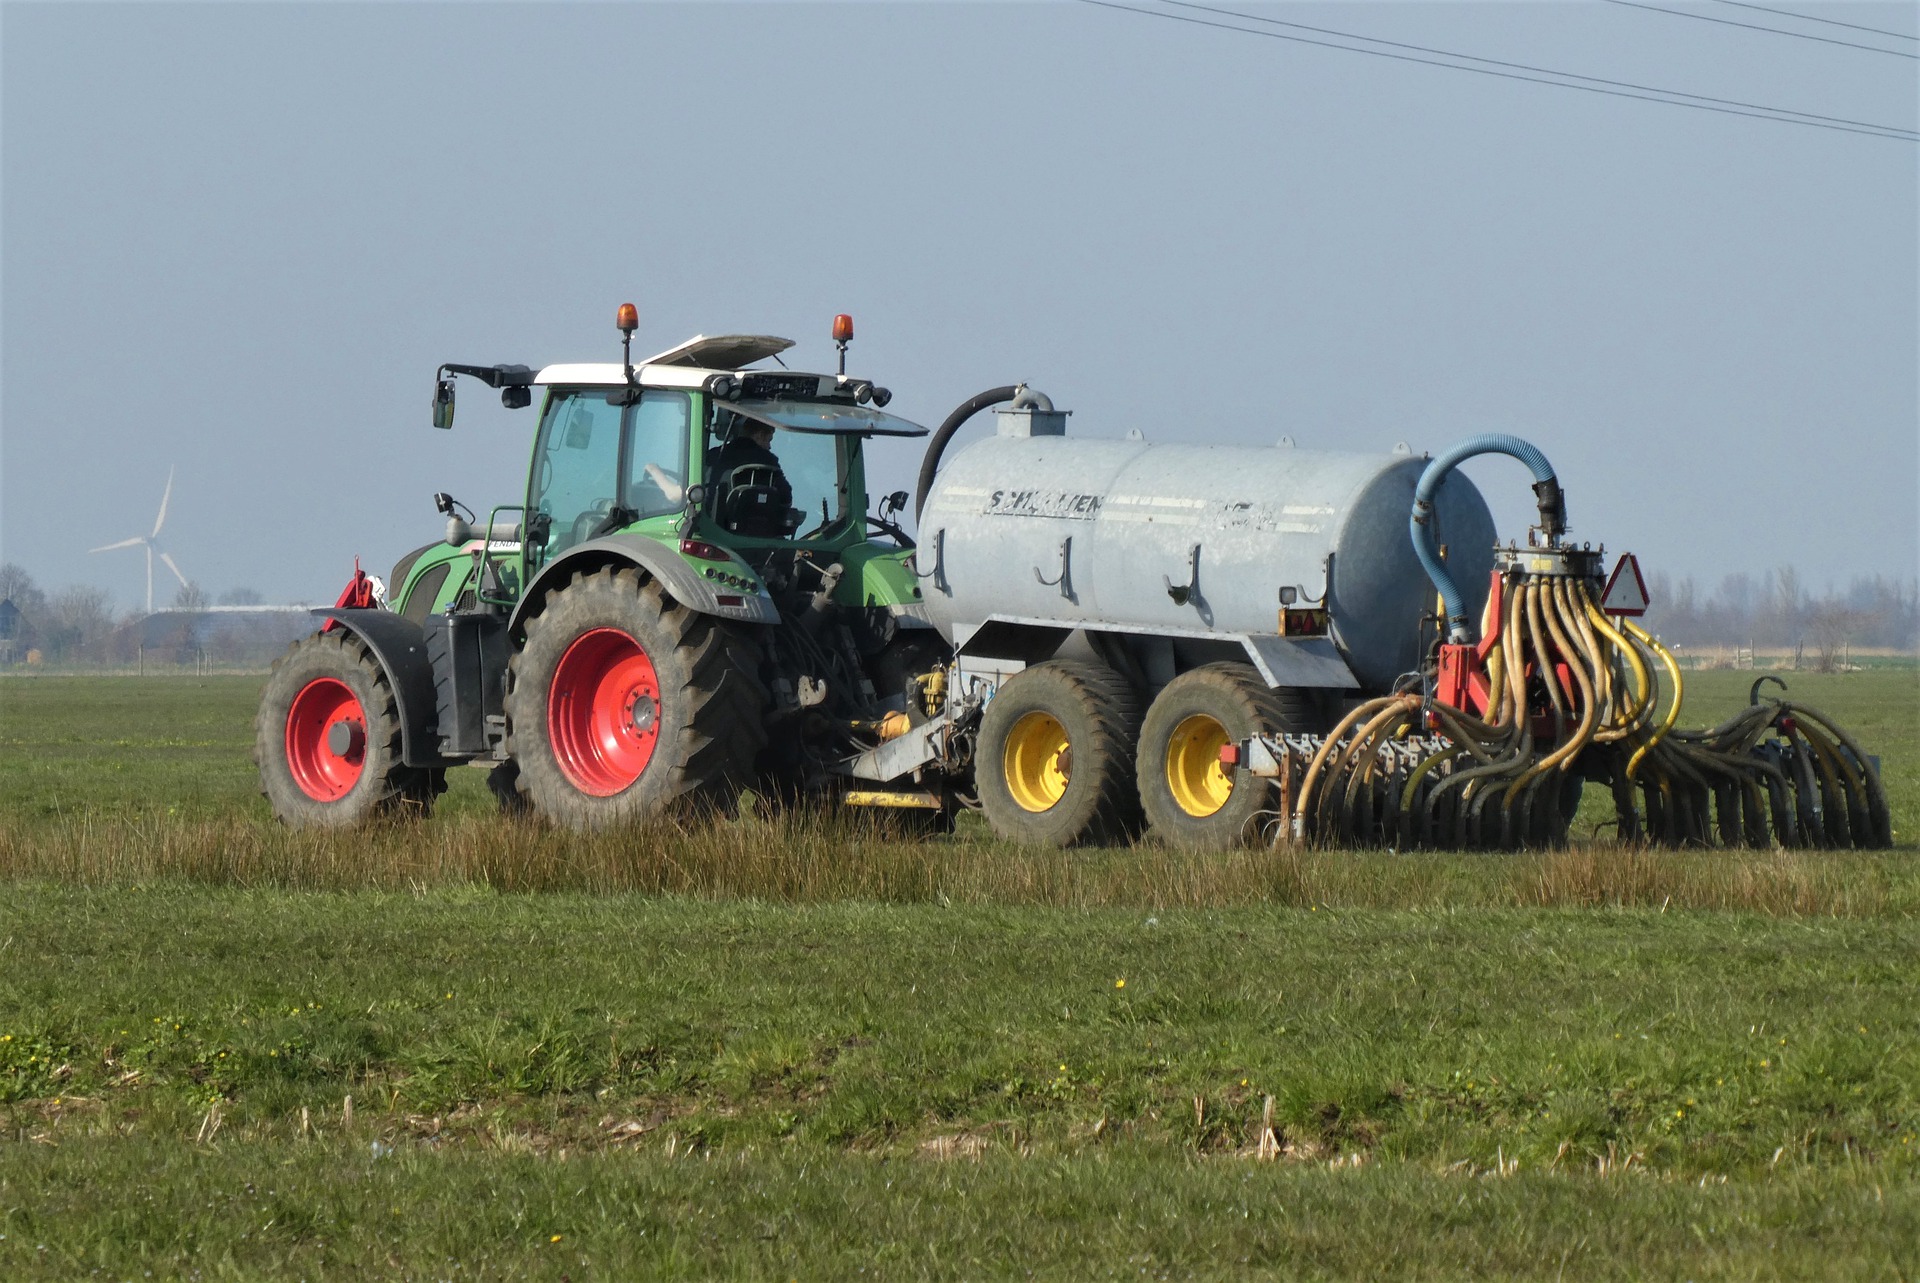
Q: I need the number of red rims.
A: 2